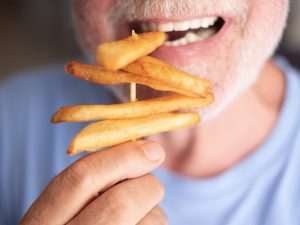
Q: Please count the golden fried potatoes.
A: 5